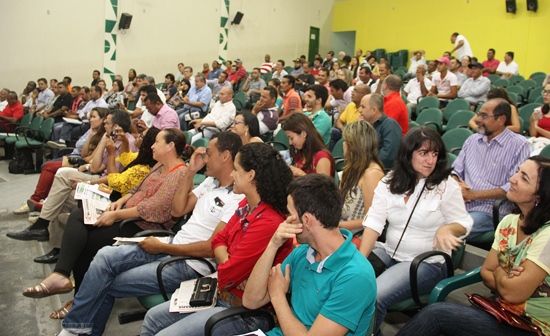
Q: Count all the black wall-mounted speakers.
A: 4